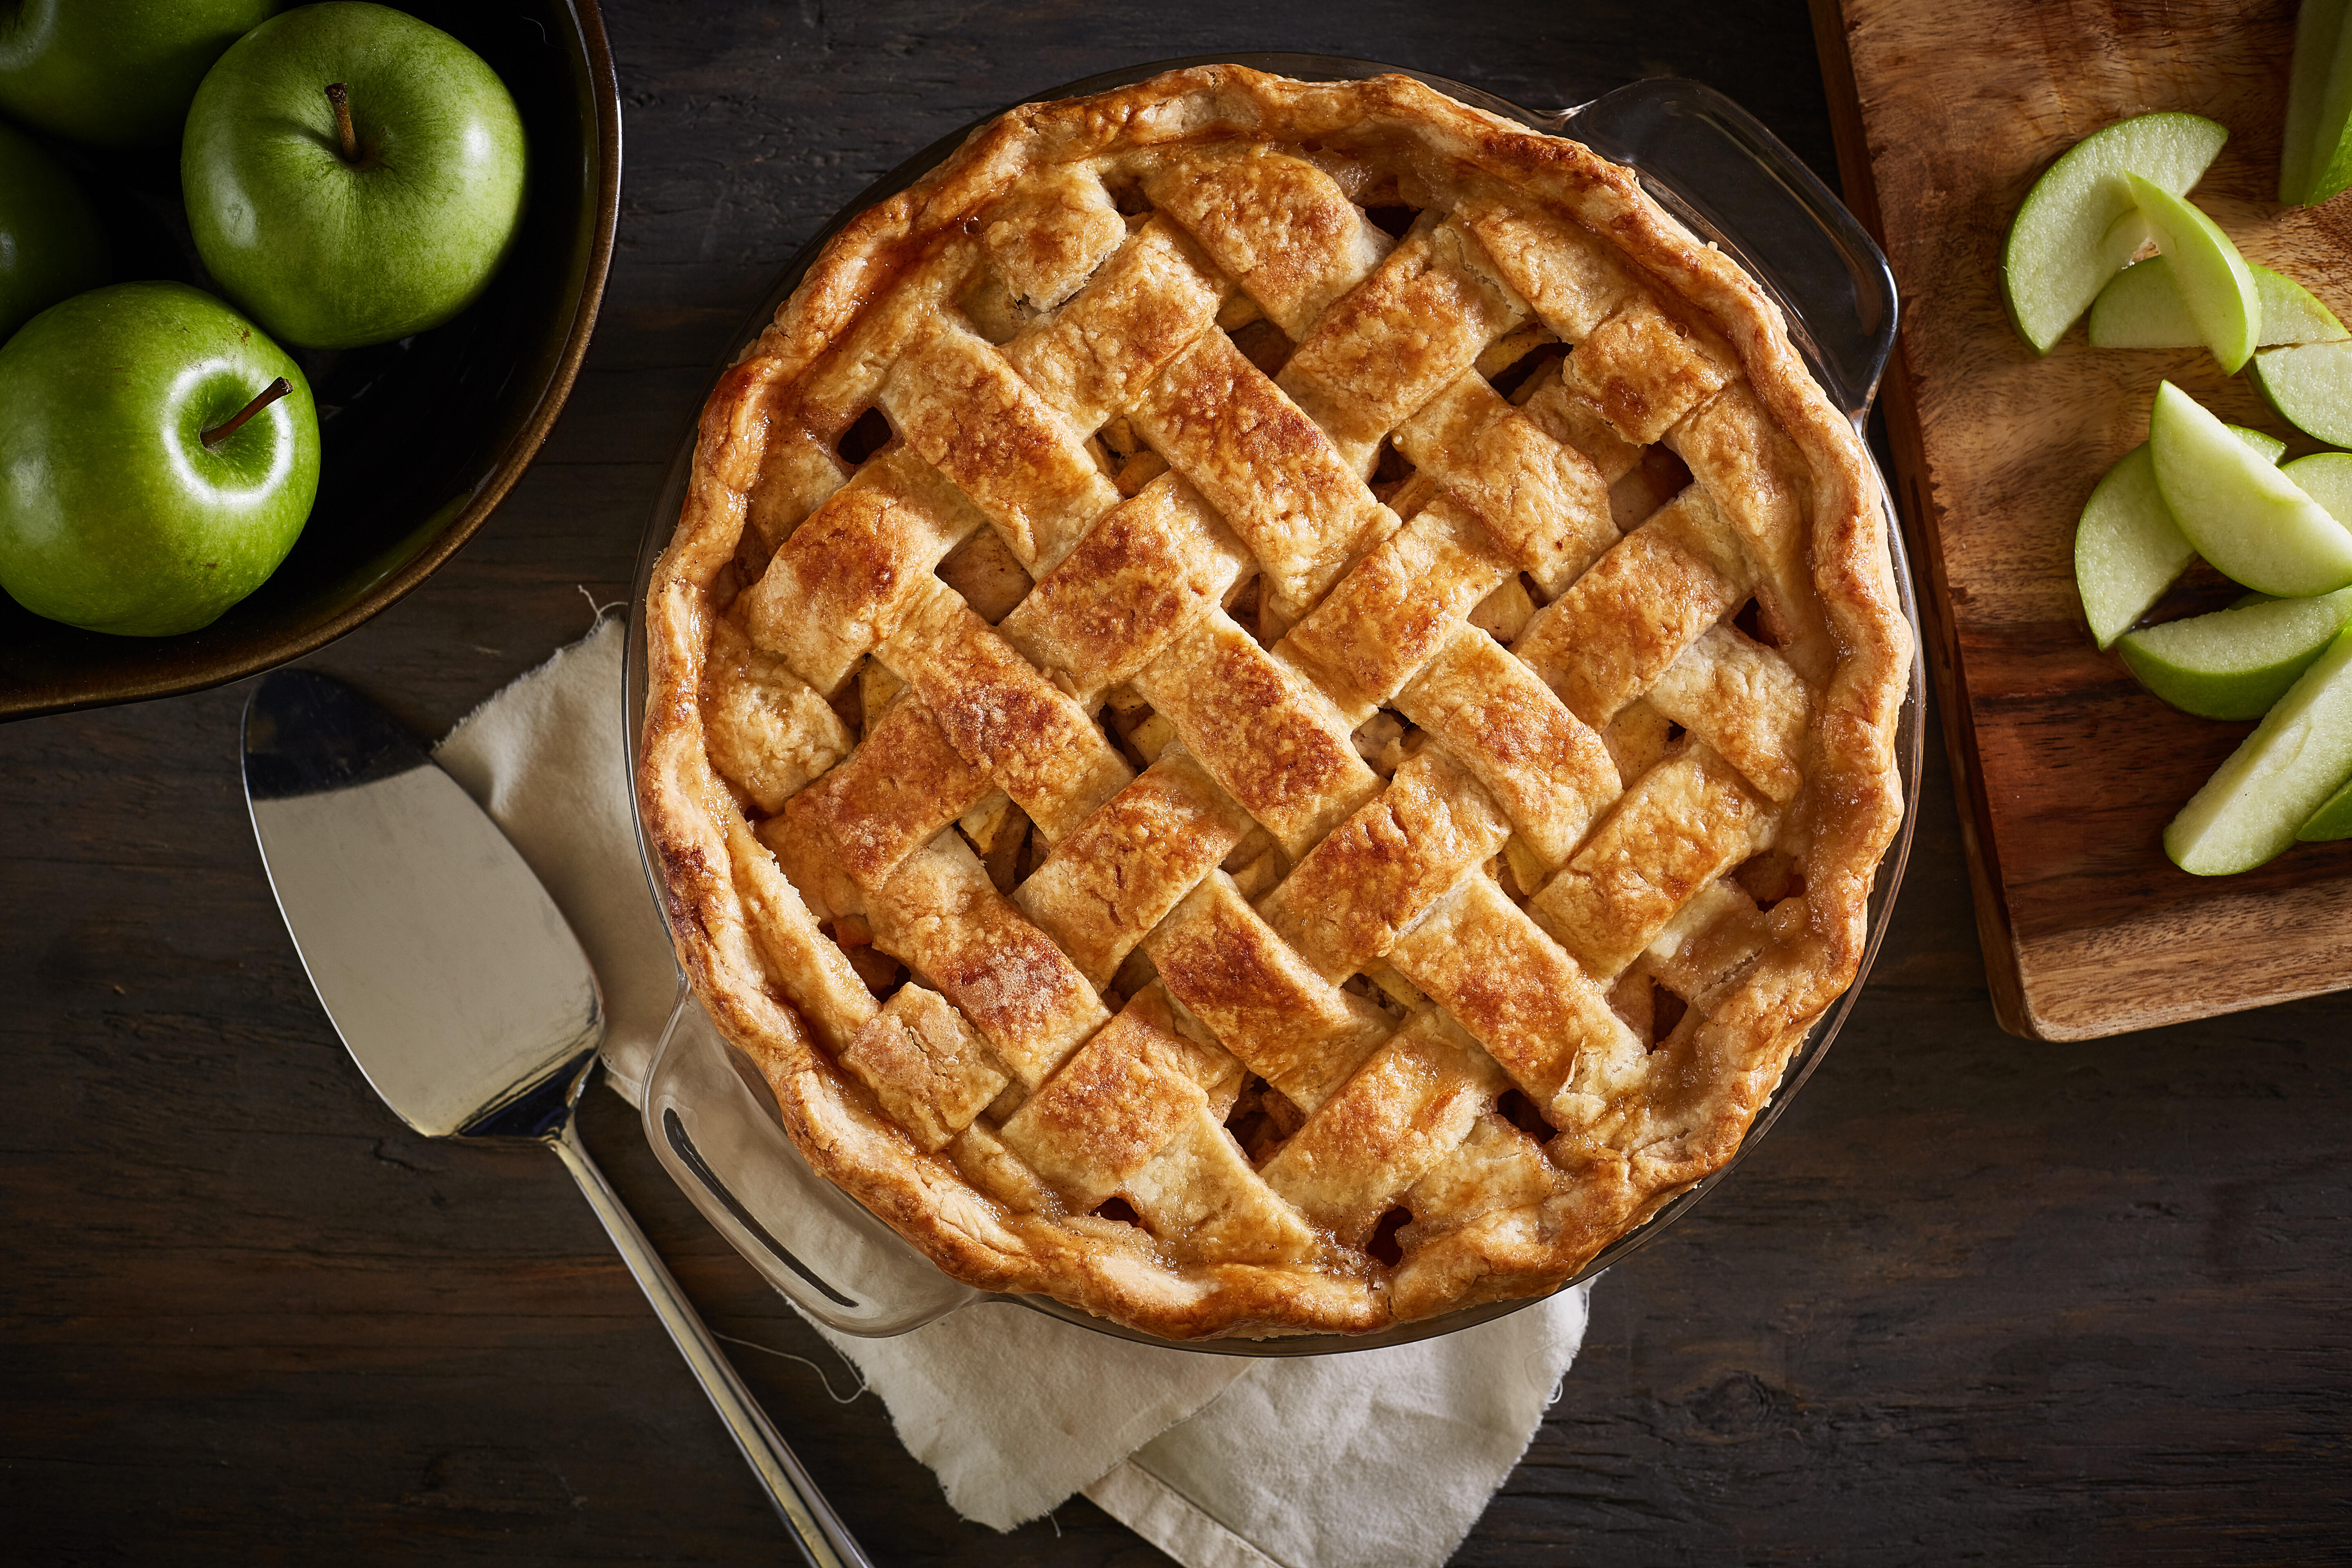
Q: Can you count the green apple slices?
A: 11